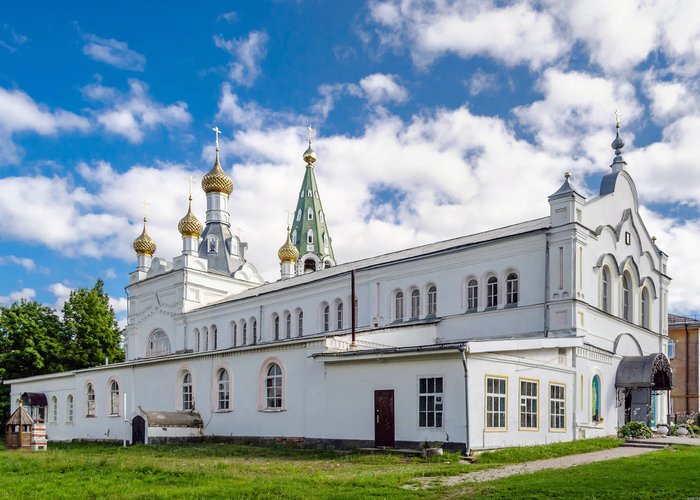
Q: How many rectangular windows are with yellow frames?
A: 3